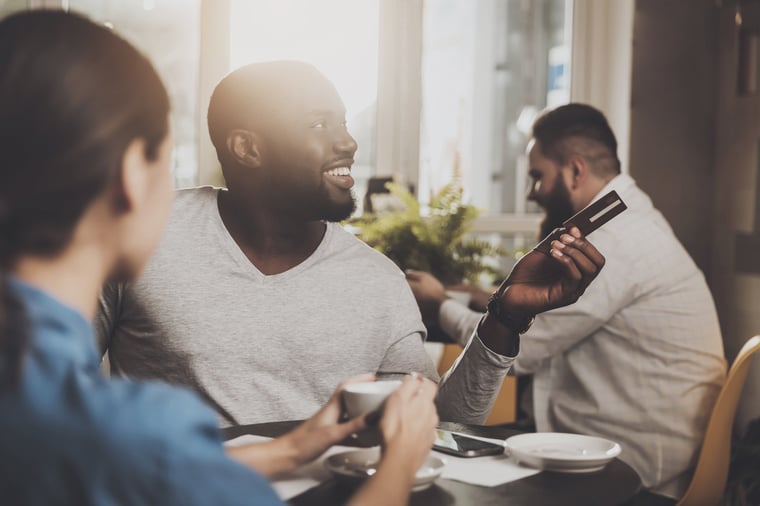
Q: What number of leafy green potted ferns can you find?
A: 1